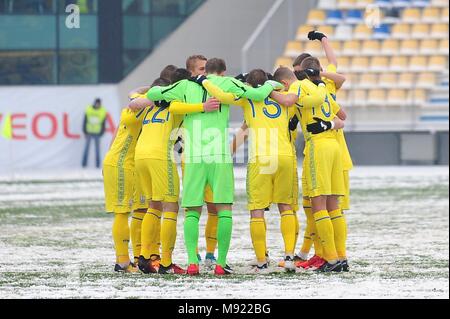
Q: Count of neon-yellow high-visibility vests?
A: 1